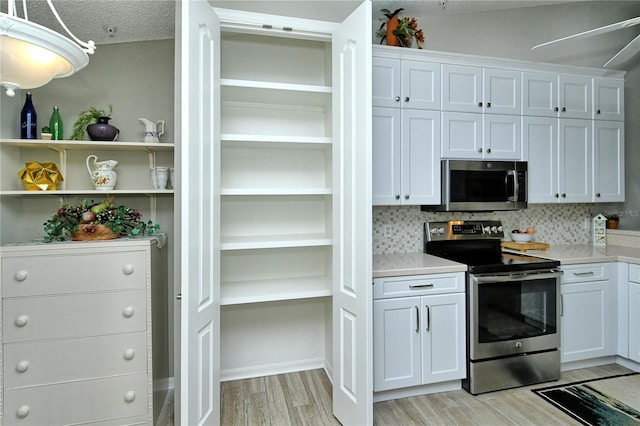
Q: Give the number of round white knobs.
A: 8